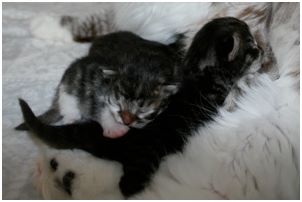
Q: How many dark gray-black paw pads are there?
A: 2